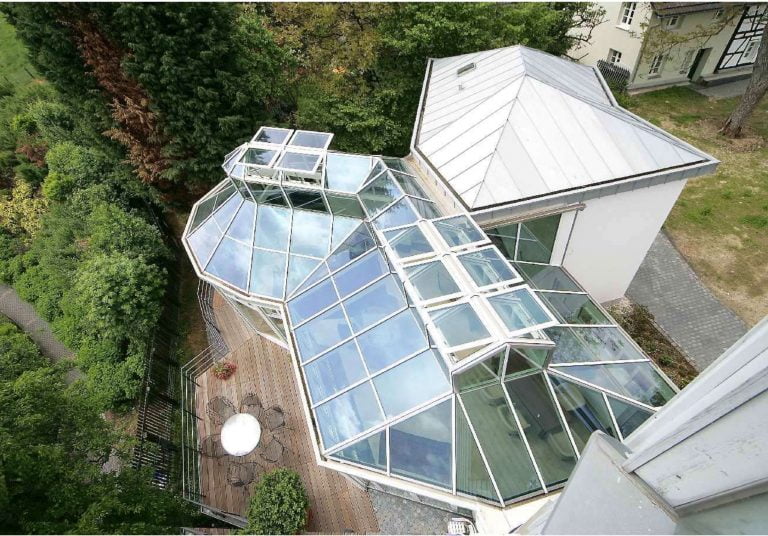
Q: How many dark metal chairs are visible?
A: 6